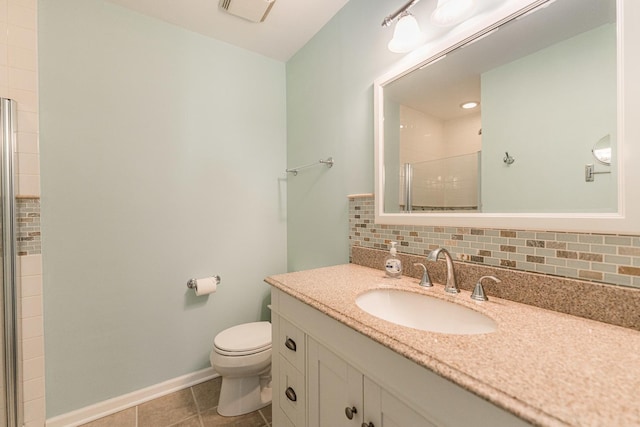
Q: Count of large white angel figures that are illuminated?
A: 0